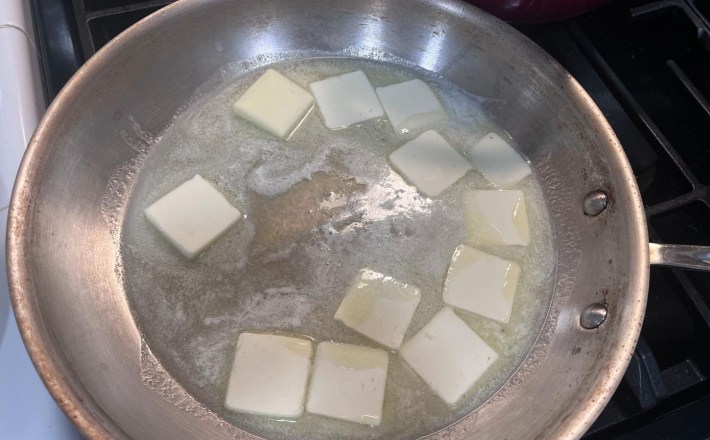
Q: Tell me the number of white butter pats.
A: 12